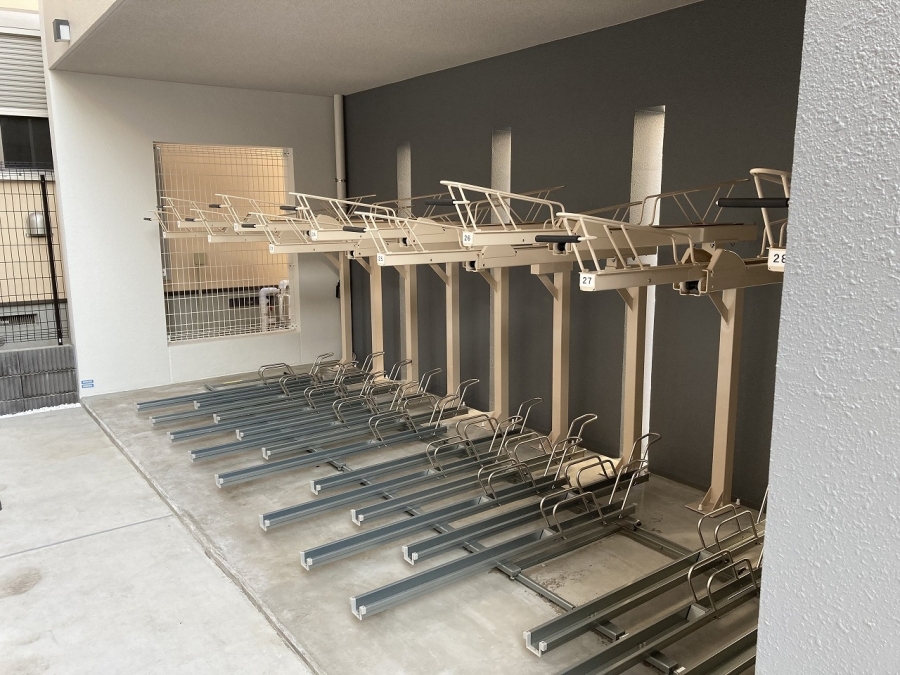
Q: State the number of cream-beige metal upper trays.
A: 10